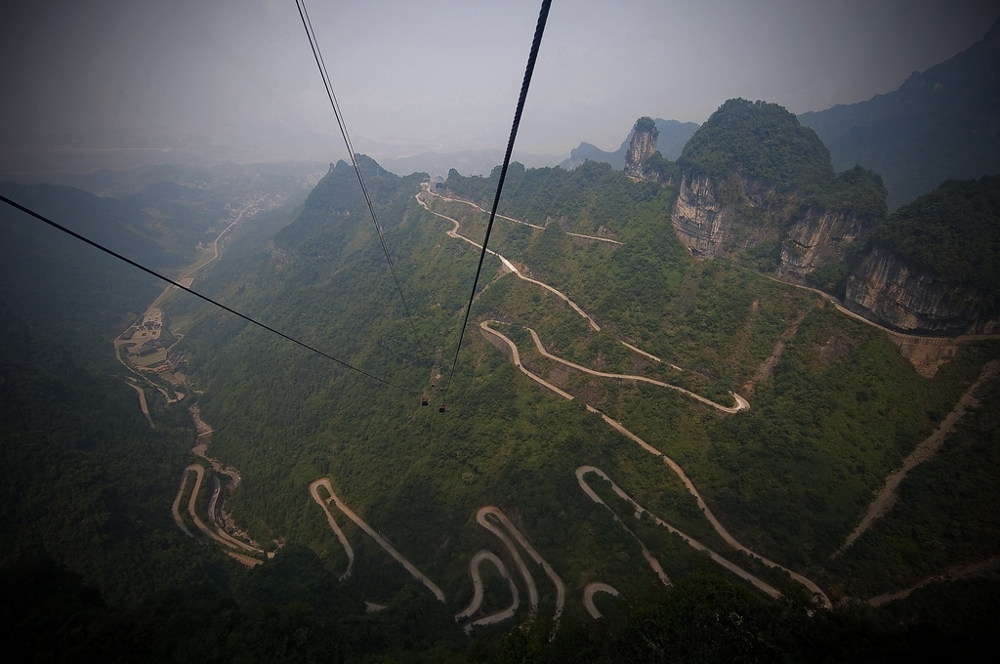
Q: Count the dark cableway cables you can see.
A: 4